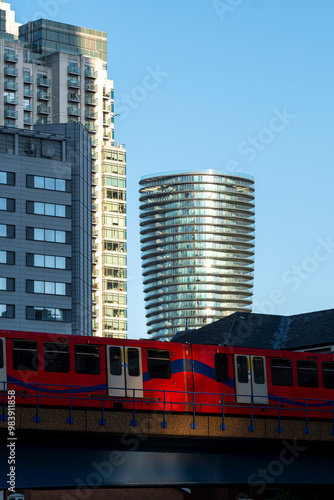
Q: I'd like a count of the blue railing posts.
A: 12